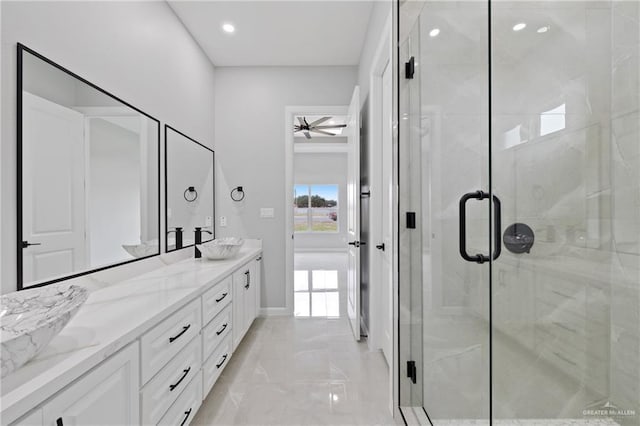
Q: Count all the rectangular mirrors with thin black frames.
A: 2